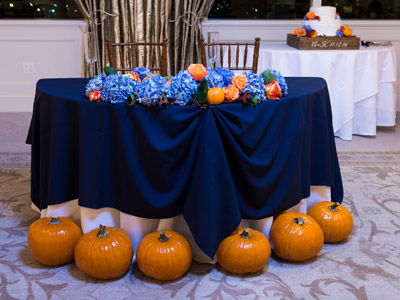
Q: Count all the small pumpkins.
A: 1